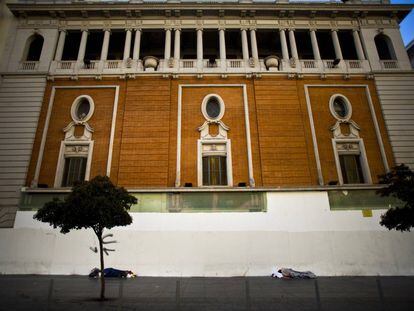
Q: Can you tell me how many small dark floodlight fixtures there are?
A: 7